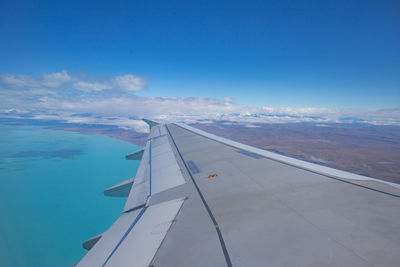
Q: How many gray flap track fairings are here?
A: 3